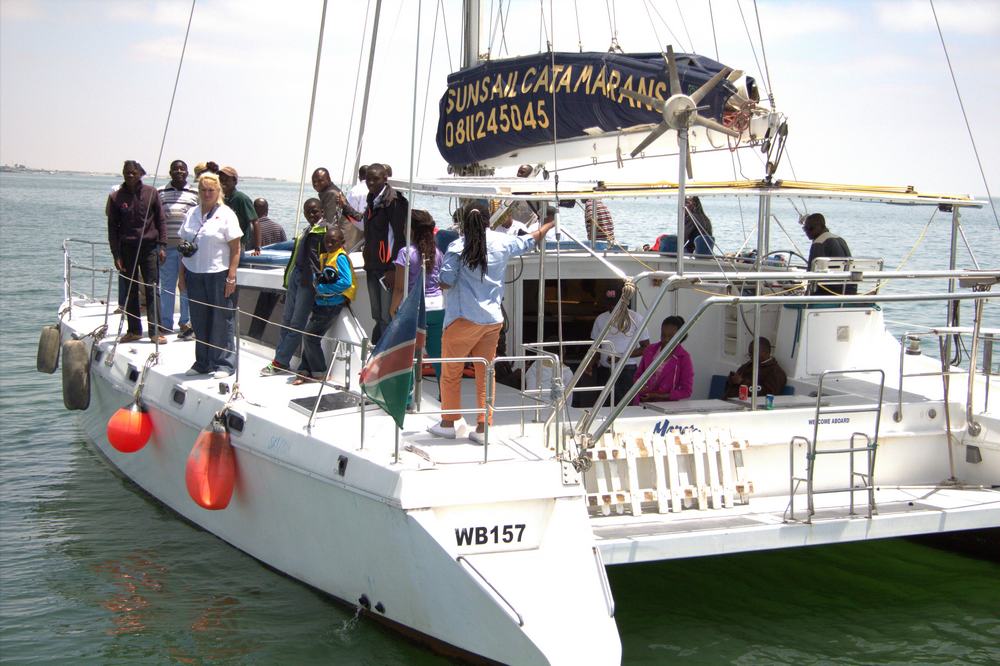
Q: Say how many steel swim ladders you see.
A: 1